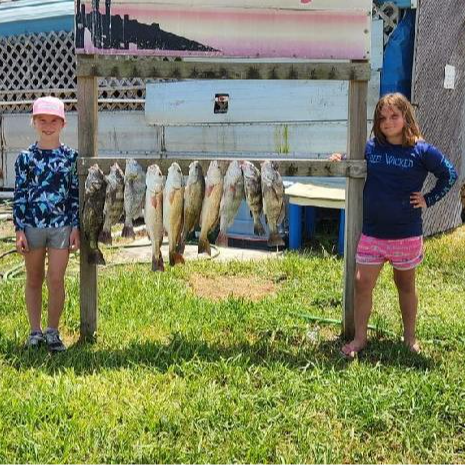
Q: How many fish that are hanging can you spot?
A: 10